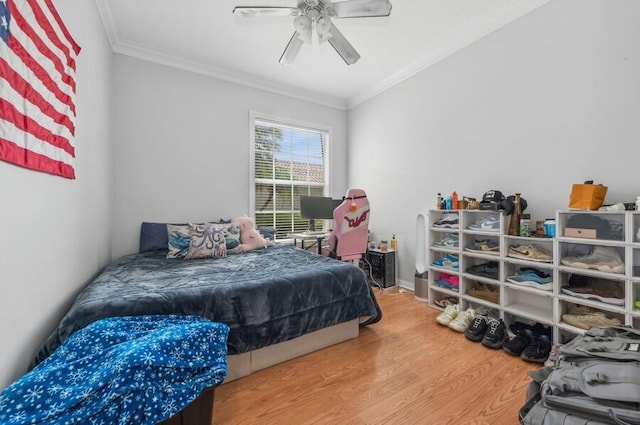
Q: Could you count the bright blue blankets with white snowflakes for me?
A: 1